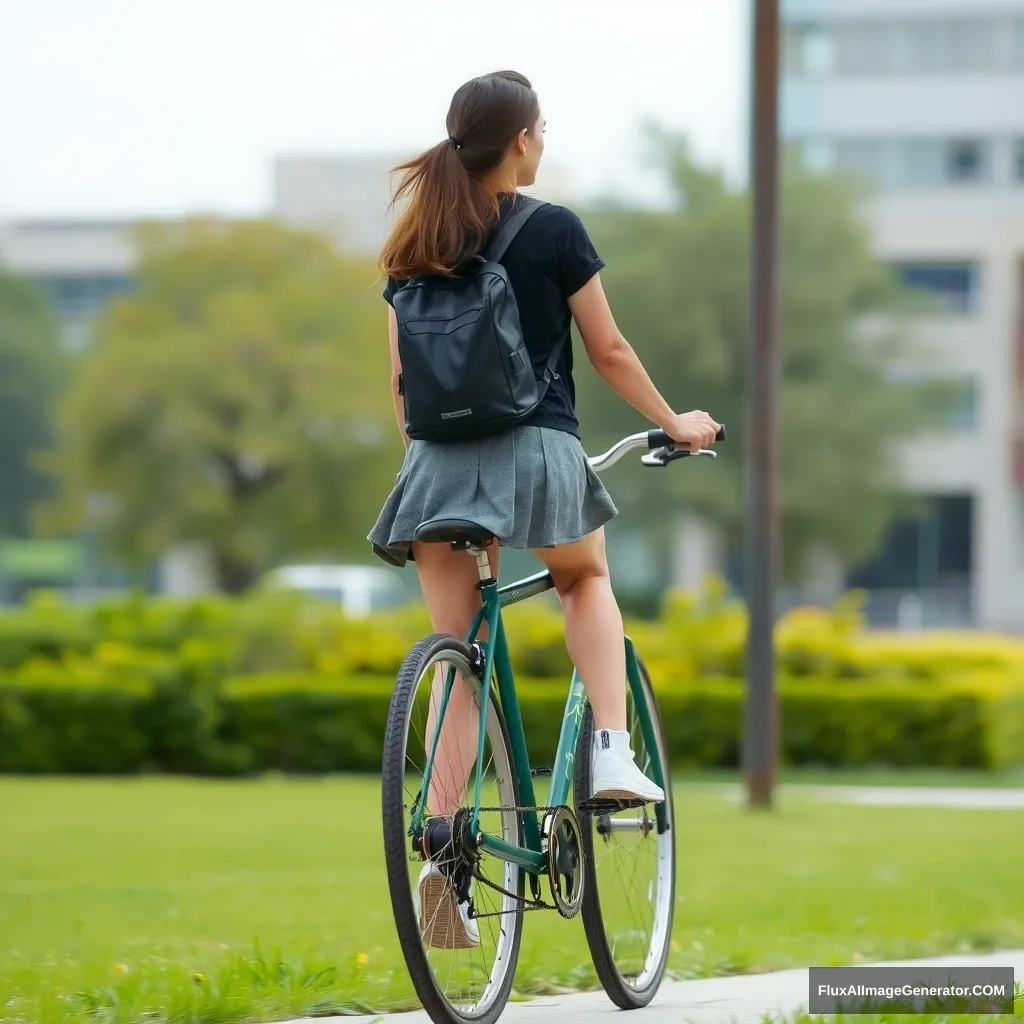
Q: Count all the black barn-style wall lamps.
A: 0